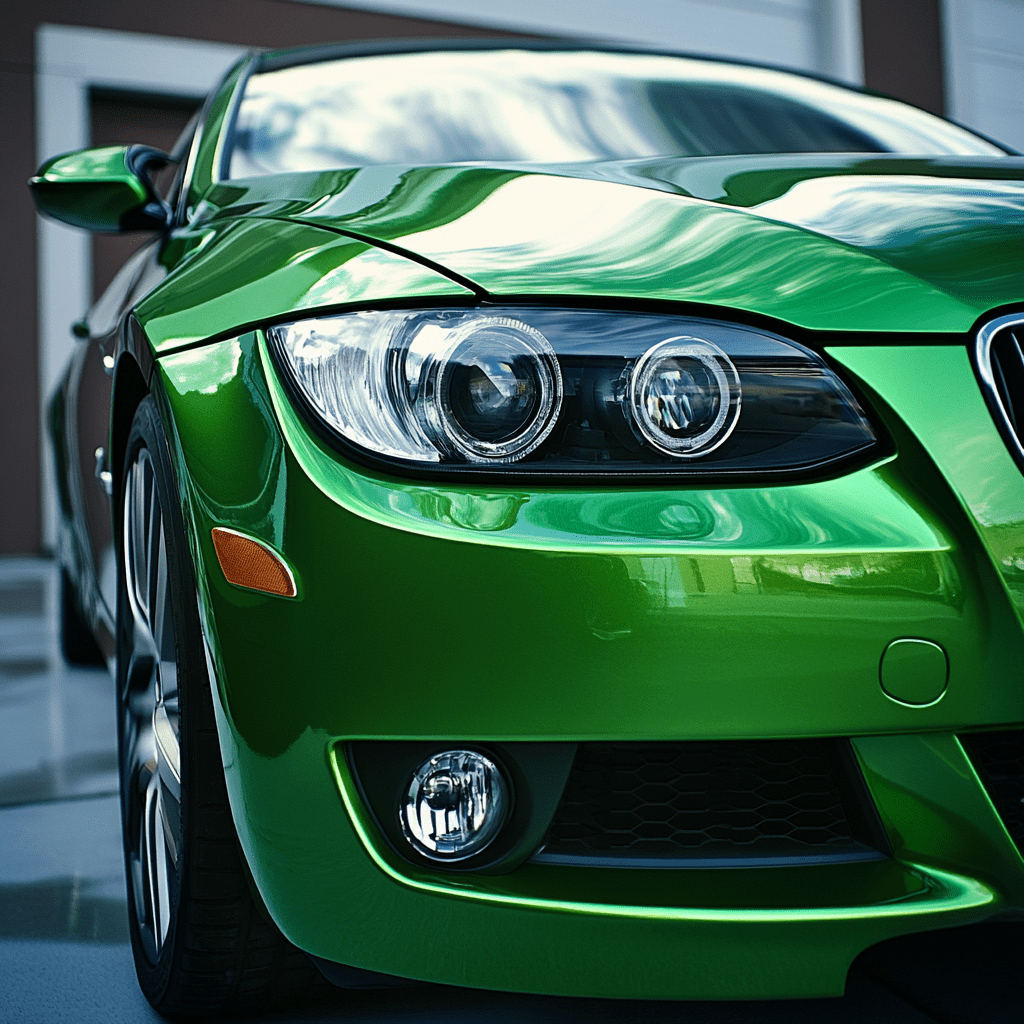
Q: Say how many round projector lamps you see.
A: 2